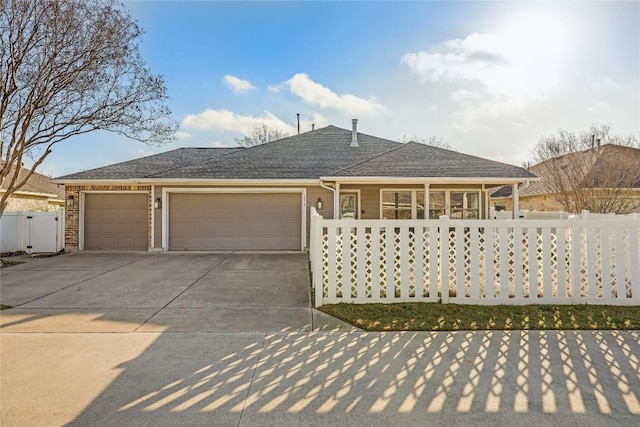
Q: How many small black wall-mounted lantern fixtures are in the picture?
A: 3